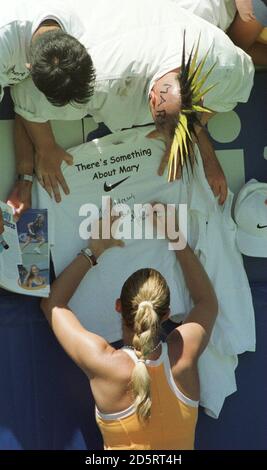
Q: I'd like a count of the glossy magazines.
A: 1